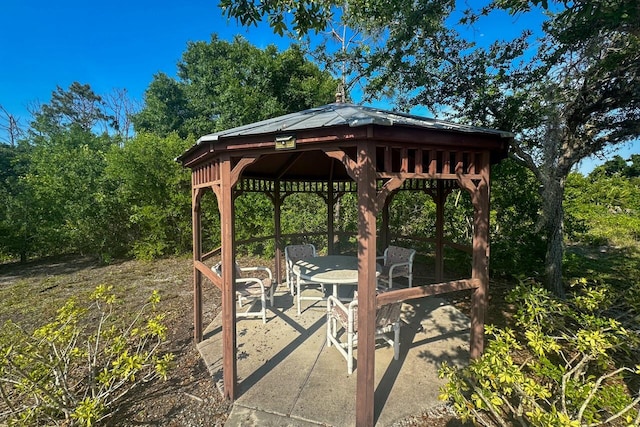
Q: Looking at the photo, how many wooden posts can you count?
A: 8